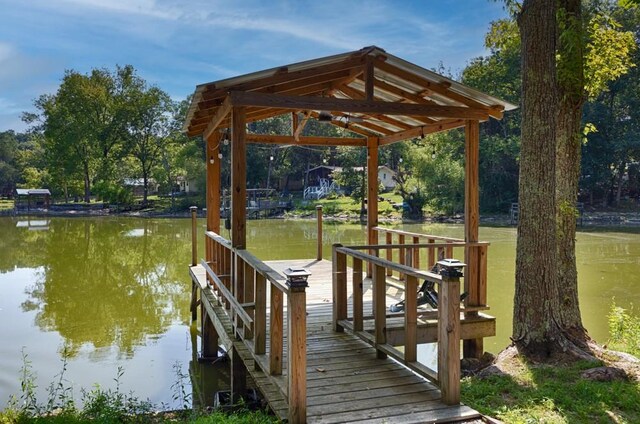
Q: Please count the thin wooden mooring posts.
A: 2